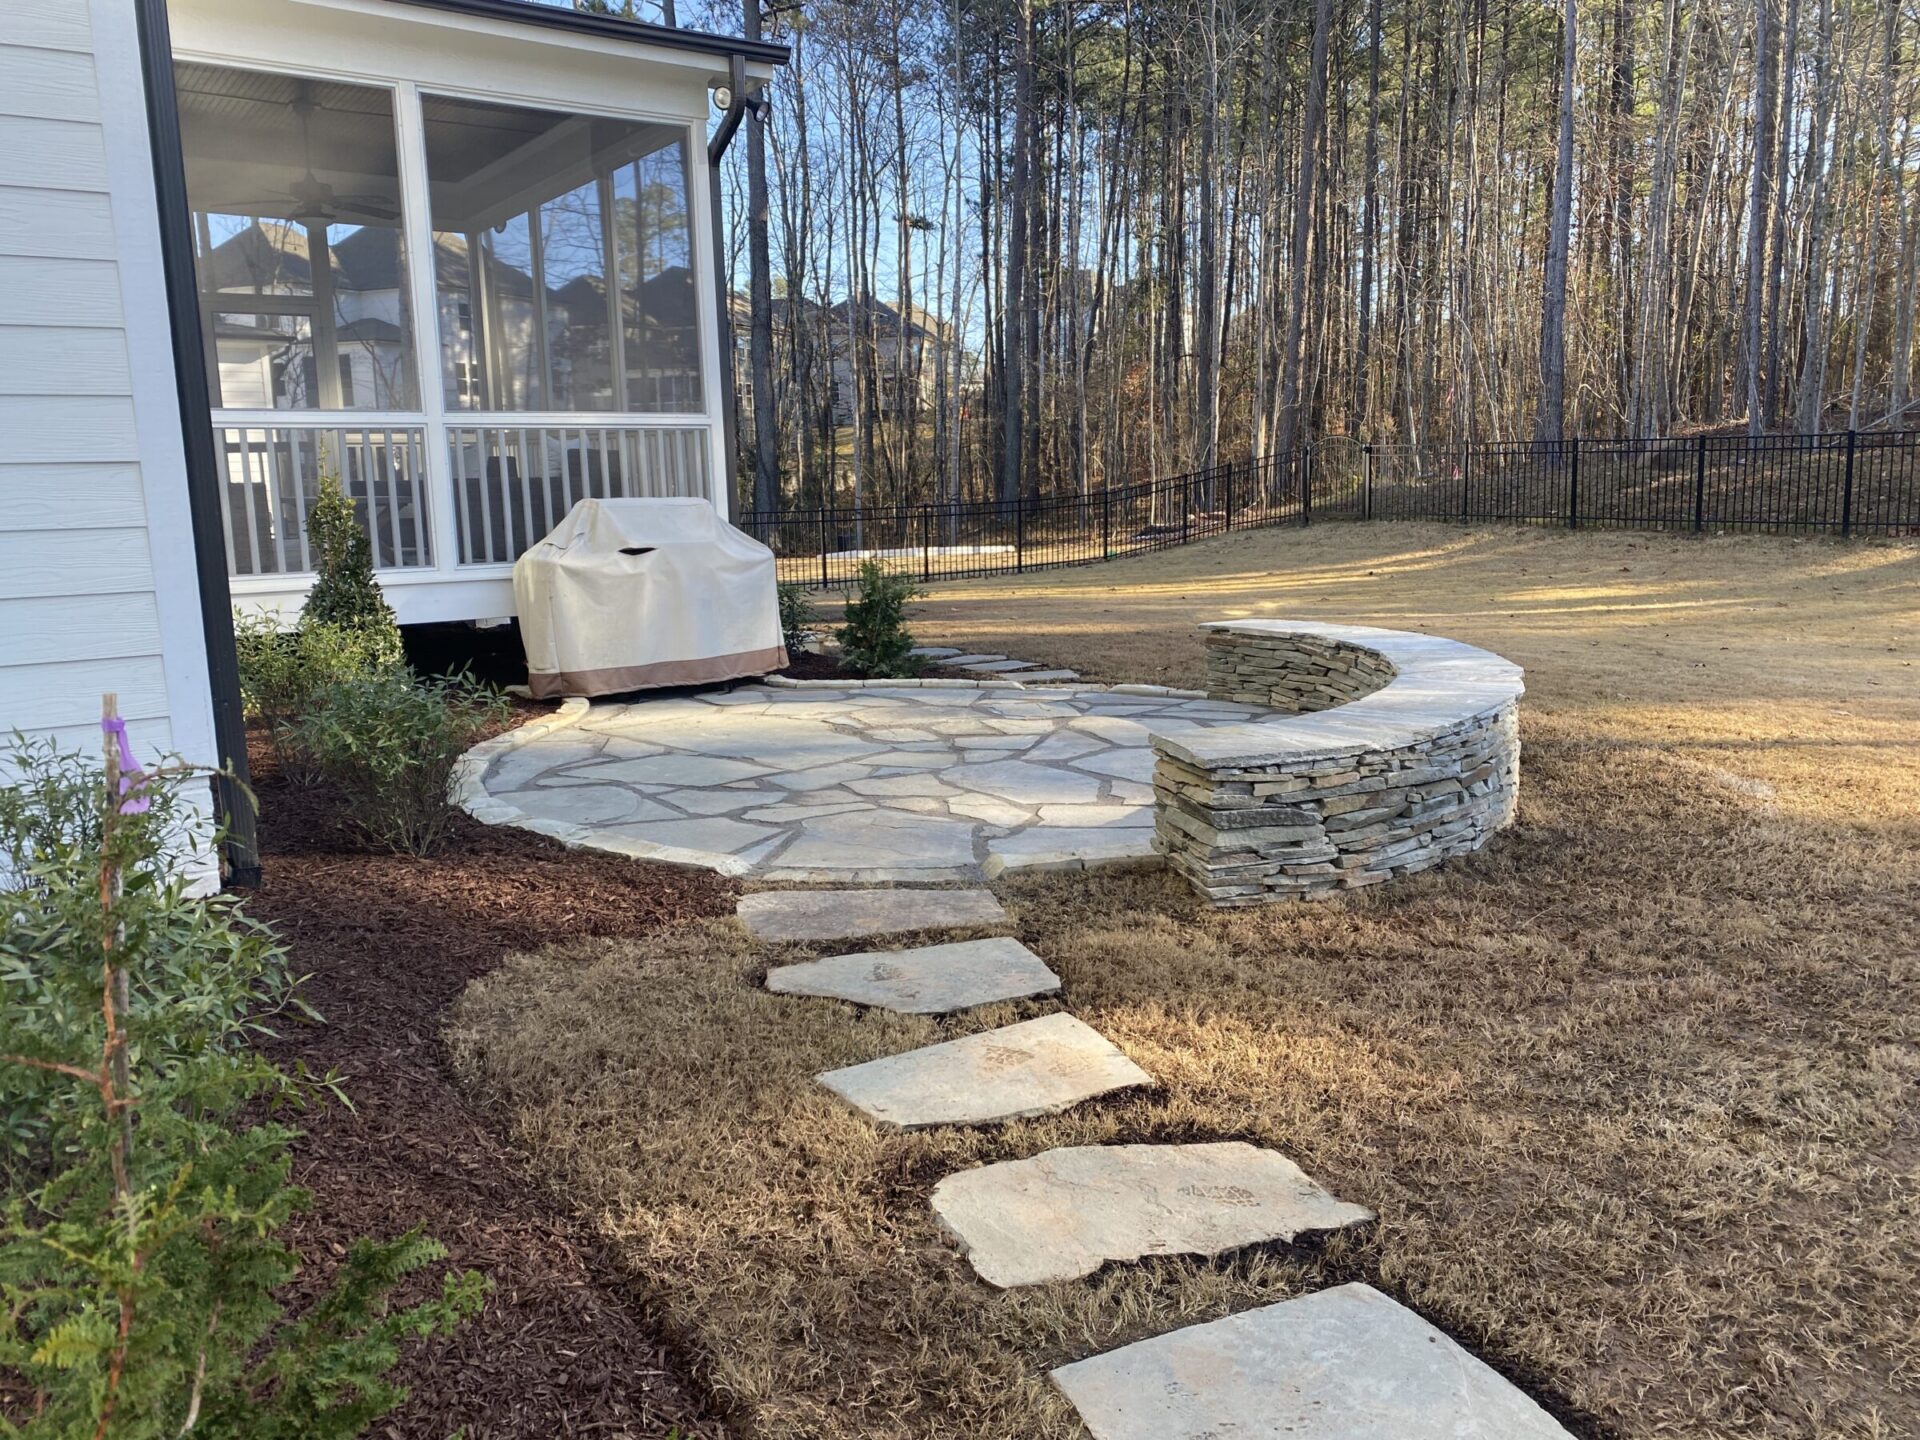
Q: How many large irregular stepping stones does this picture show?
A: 5